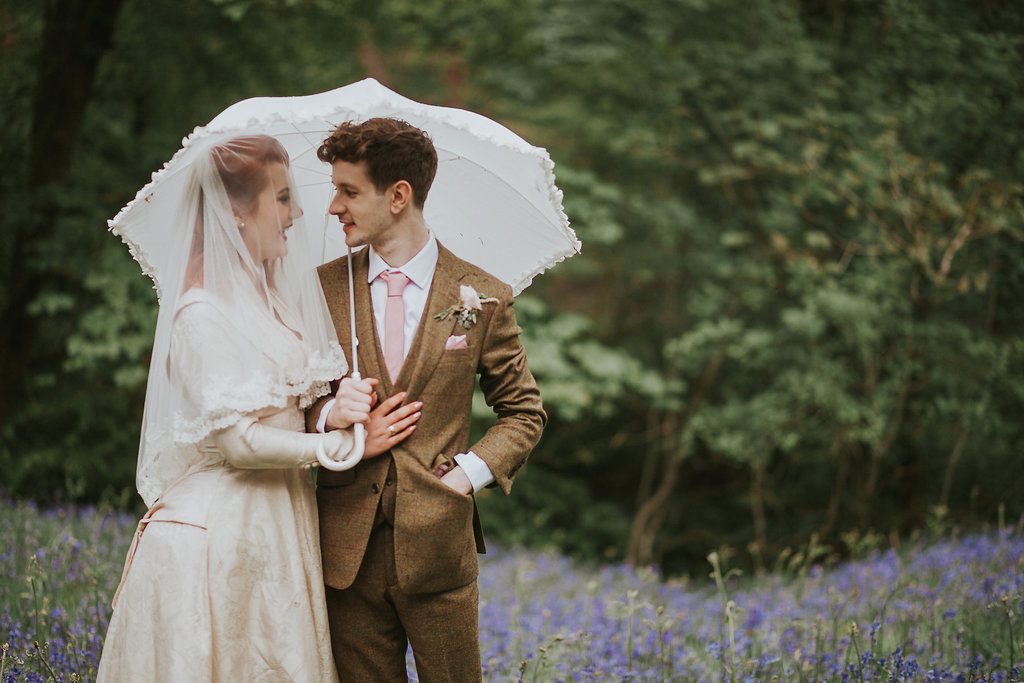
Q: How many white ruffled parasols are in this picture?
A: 1